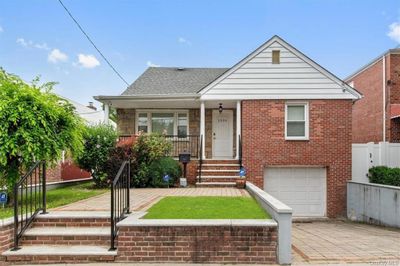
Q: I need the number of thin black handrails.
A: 4